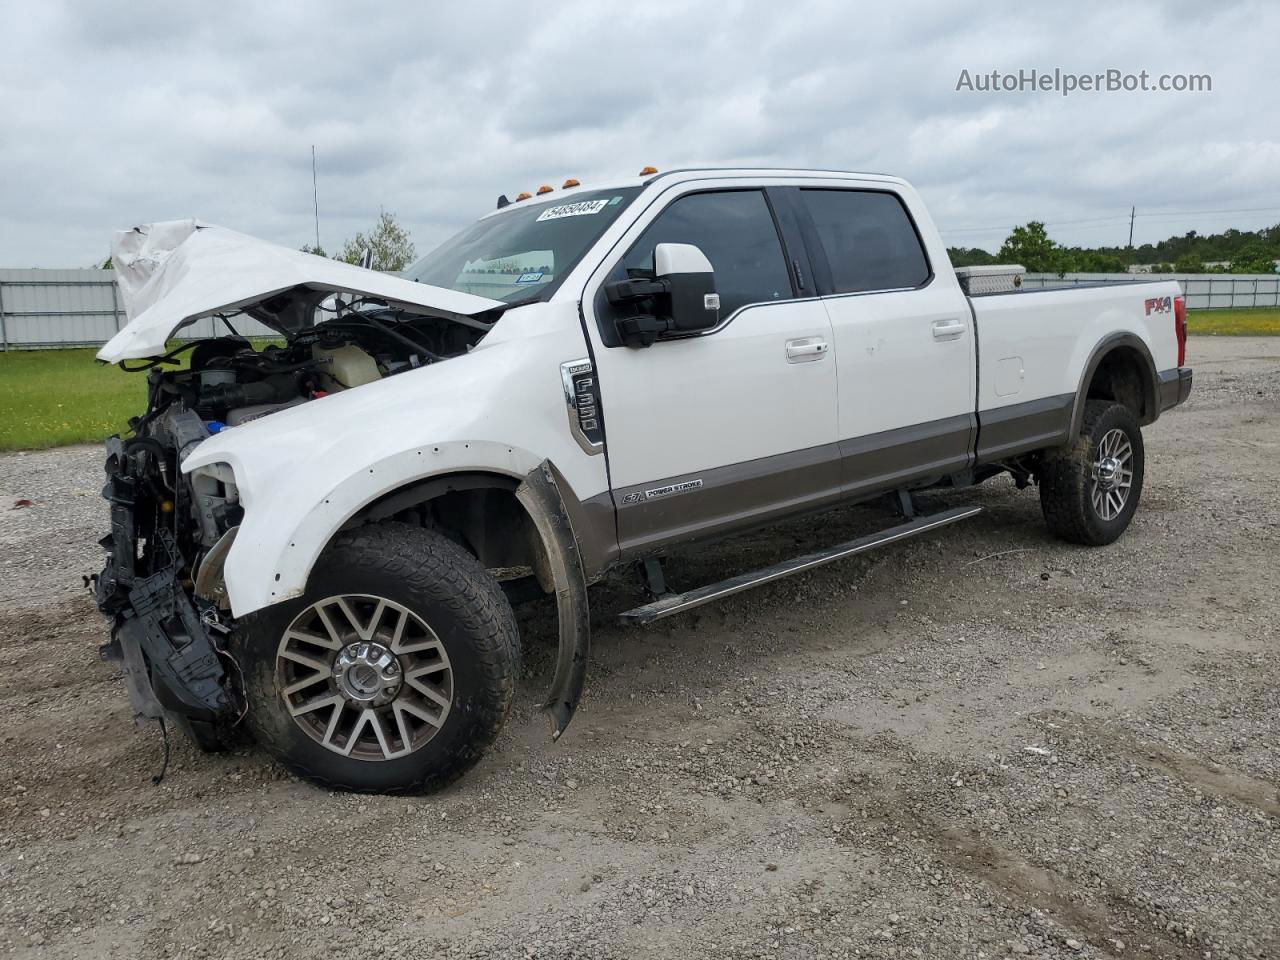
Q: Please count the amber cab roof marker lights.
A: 4